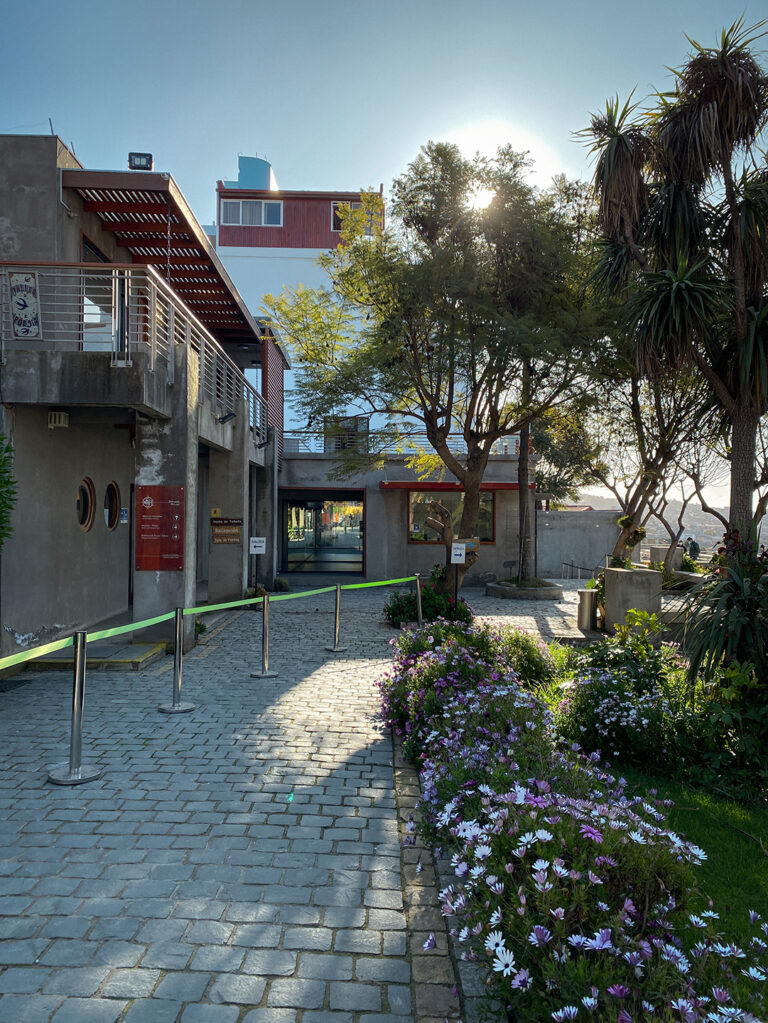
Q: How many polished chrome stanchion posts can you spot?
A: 5